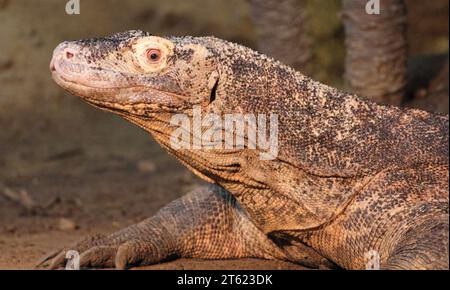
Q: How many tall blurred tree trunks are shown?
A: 2